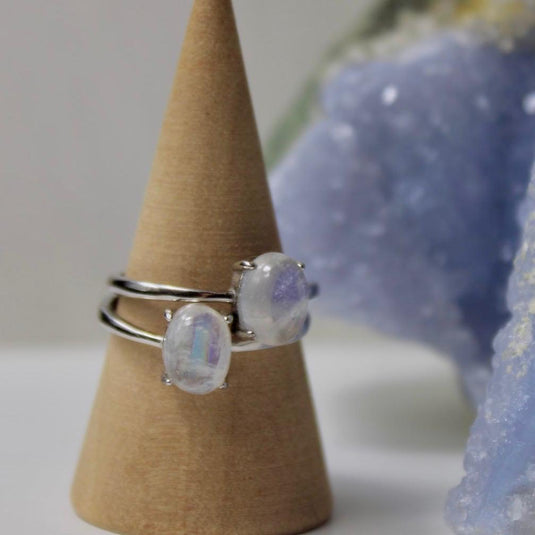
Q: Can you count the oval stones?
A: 2